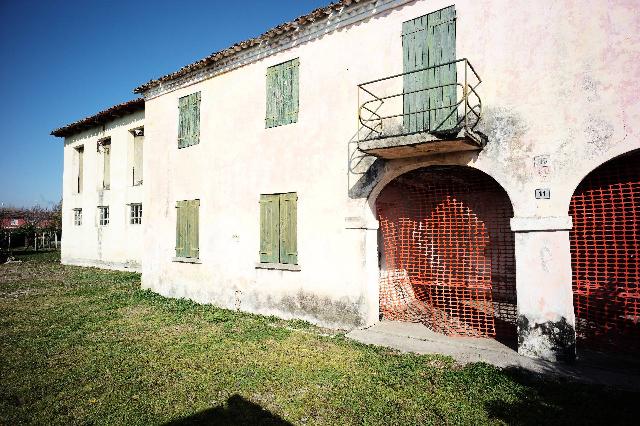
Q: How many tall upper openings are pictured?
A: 3